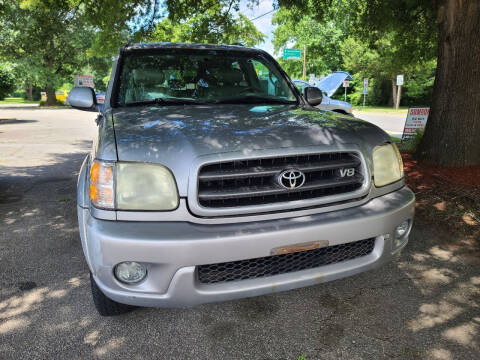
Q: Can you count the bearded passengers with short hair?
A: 0